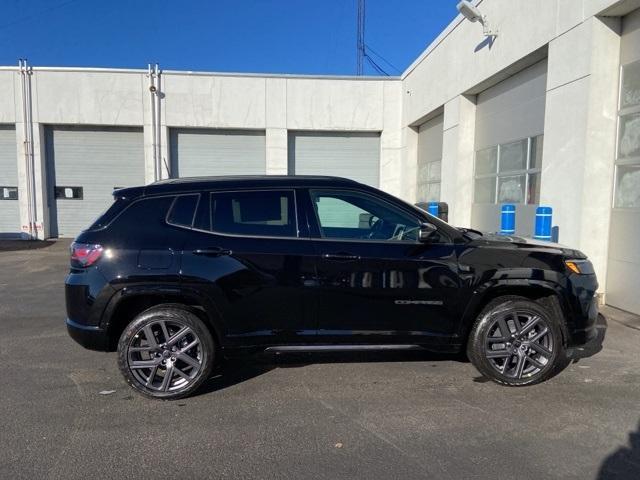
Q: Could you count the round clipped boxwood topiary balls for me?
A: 0